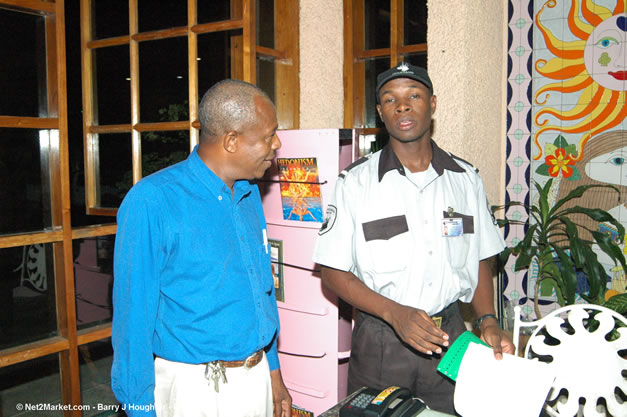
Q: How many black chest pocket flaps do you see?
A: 2